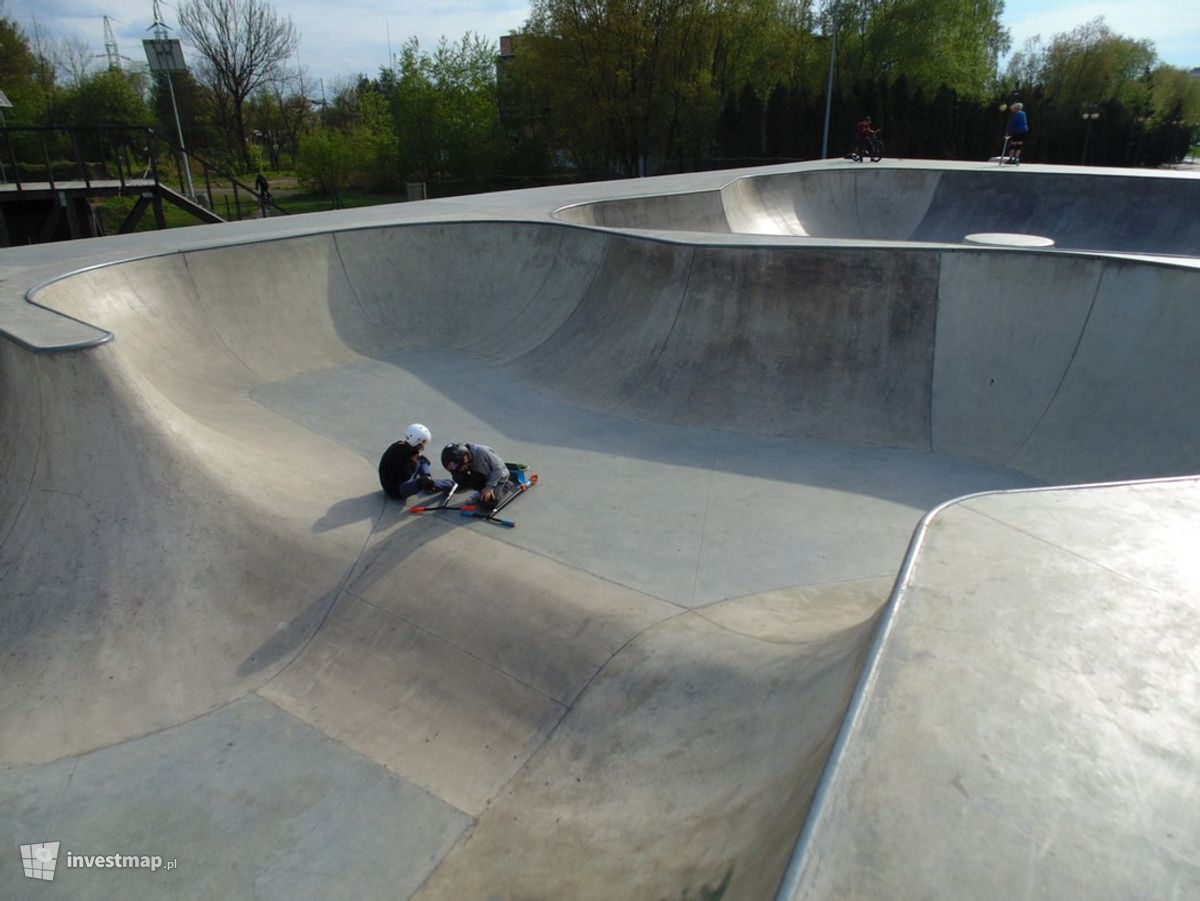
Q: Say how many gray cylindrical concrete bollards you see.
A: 0